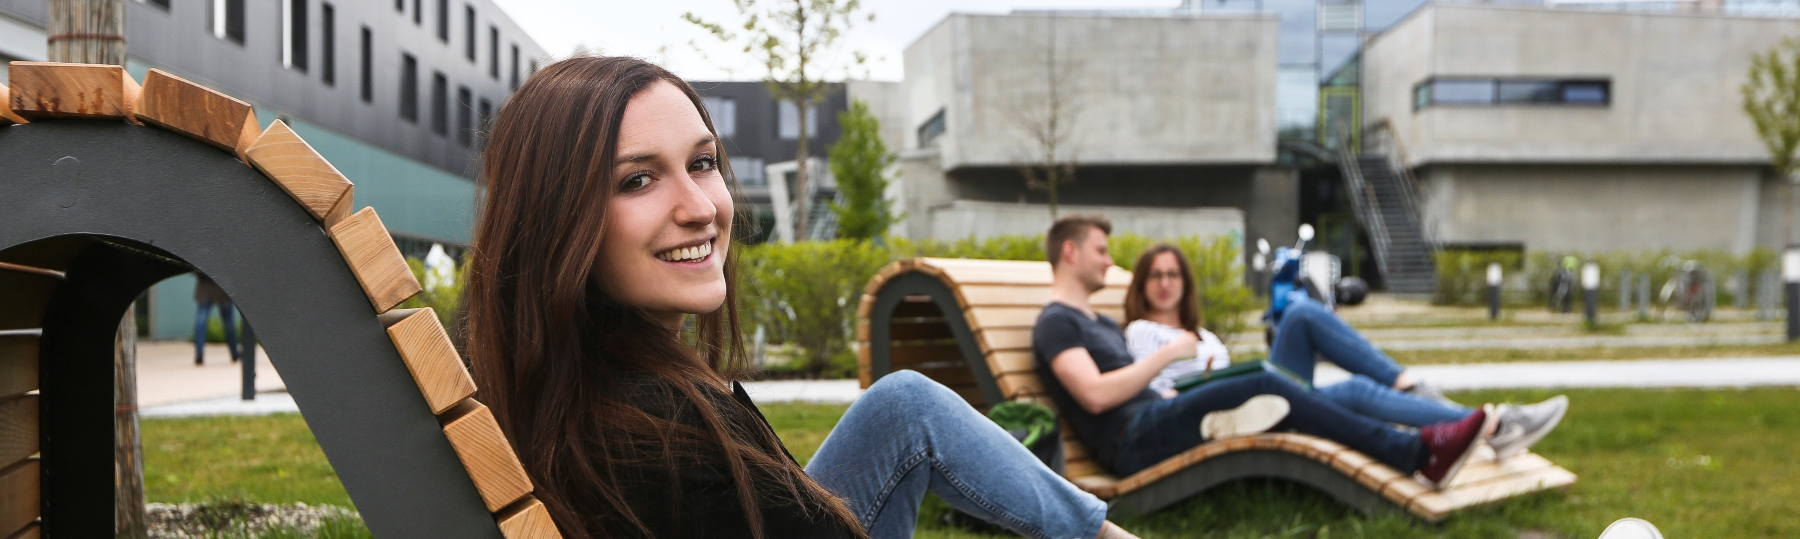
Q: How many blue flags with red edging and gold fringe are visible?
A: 0